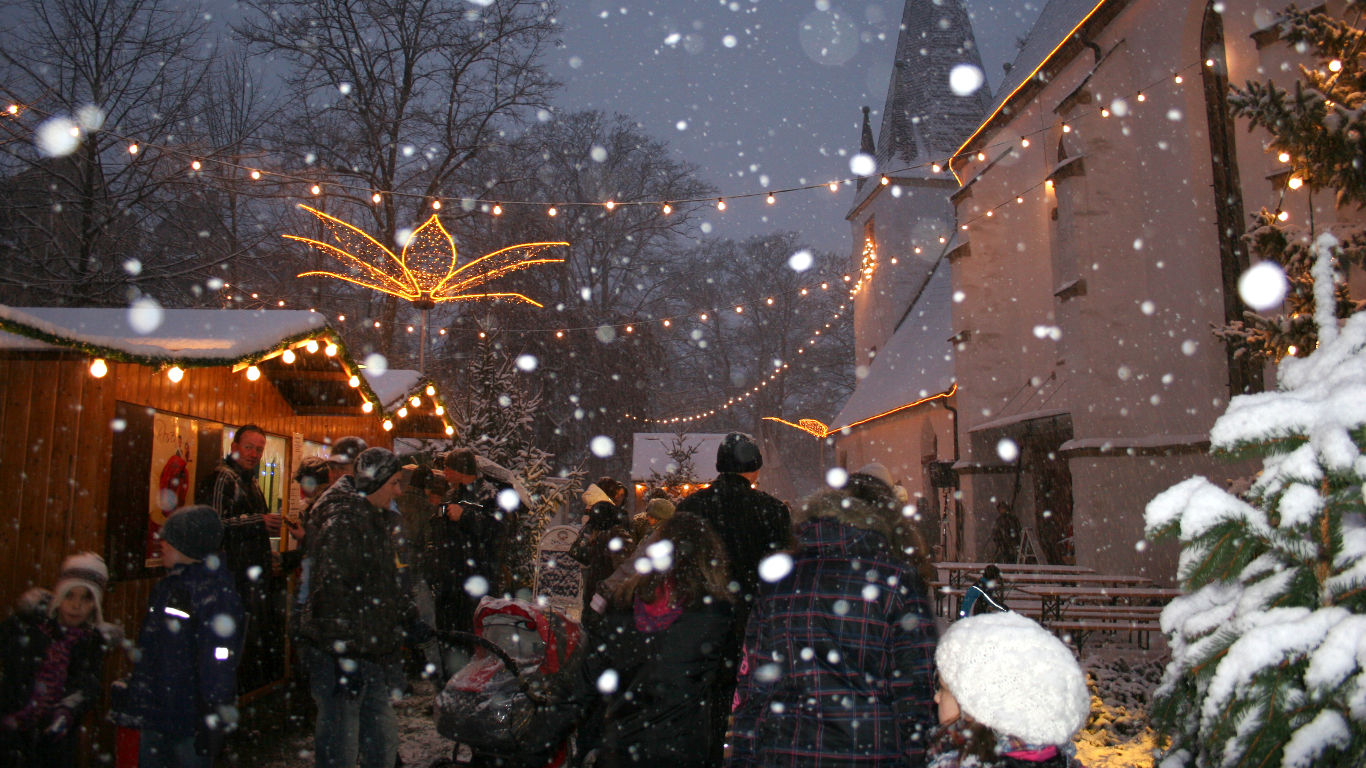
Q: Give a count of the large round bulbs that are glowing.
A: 14